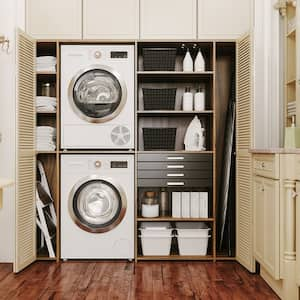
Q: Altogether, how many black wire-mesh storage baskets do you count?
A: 3